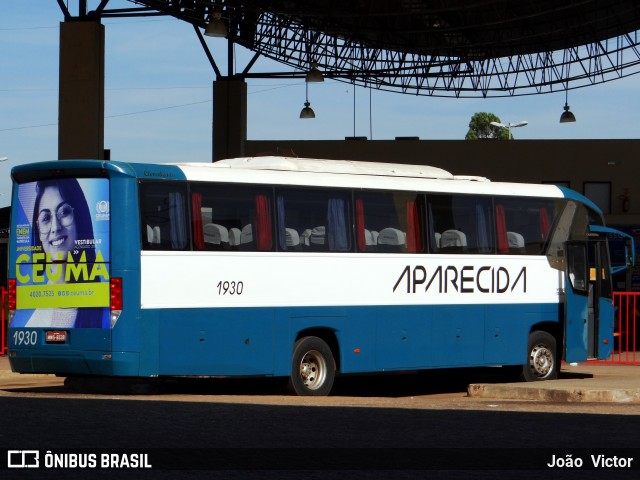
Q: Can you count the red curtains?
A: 6